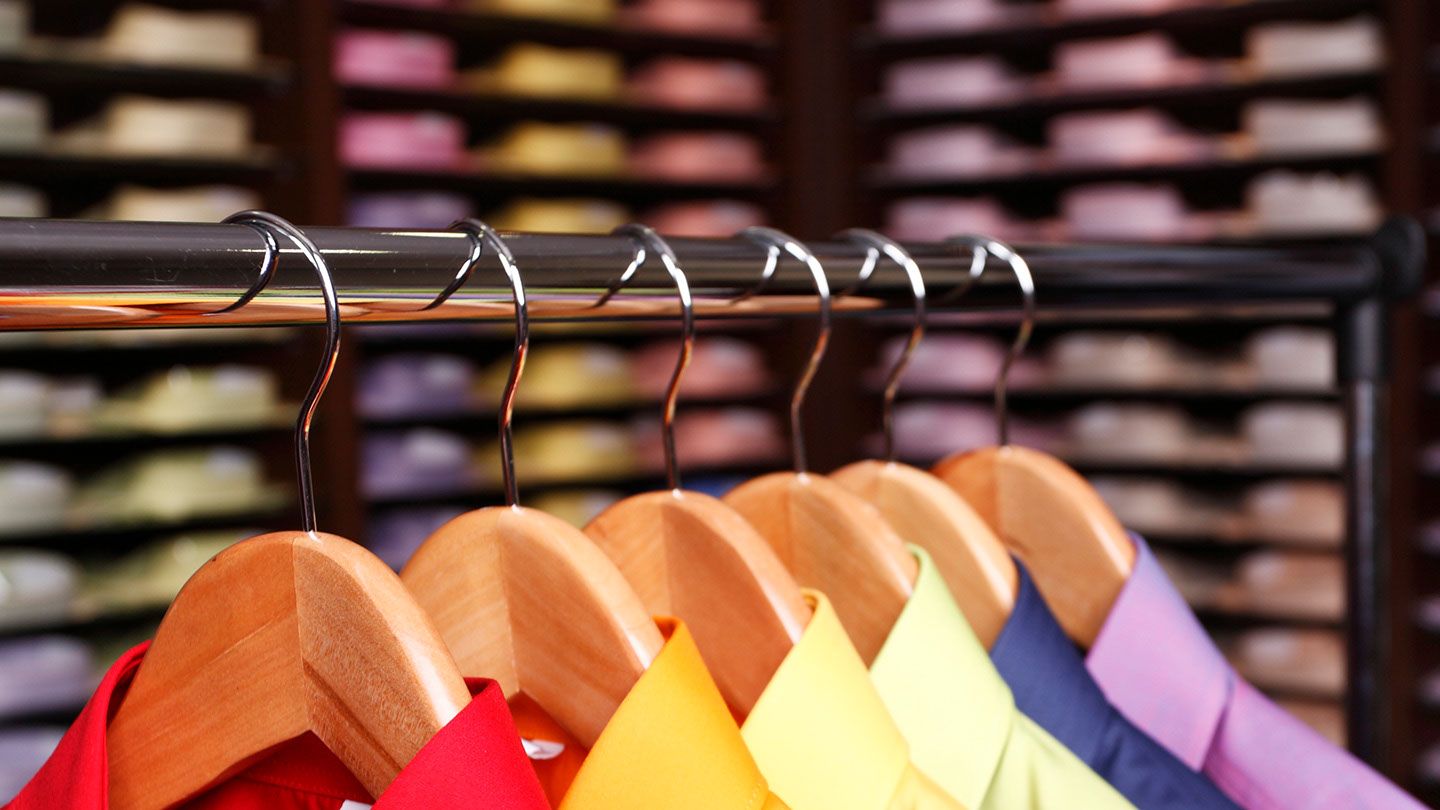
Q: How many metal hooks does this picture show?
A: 6